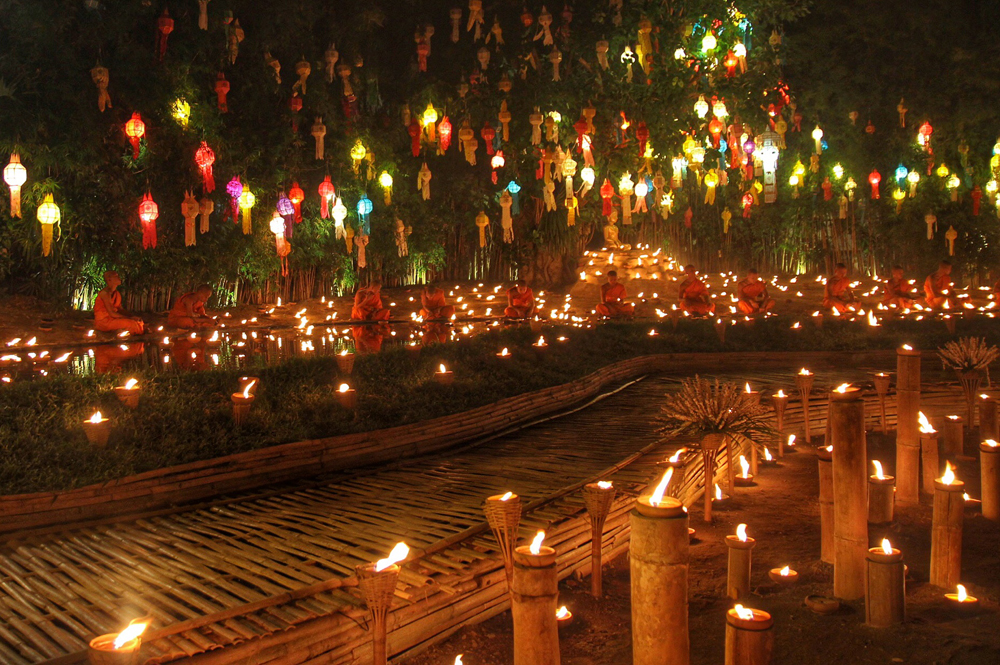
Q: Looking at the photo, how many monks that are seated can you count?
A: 11